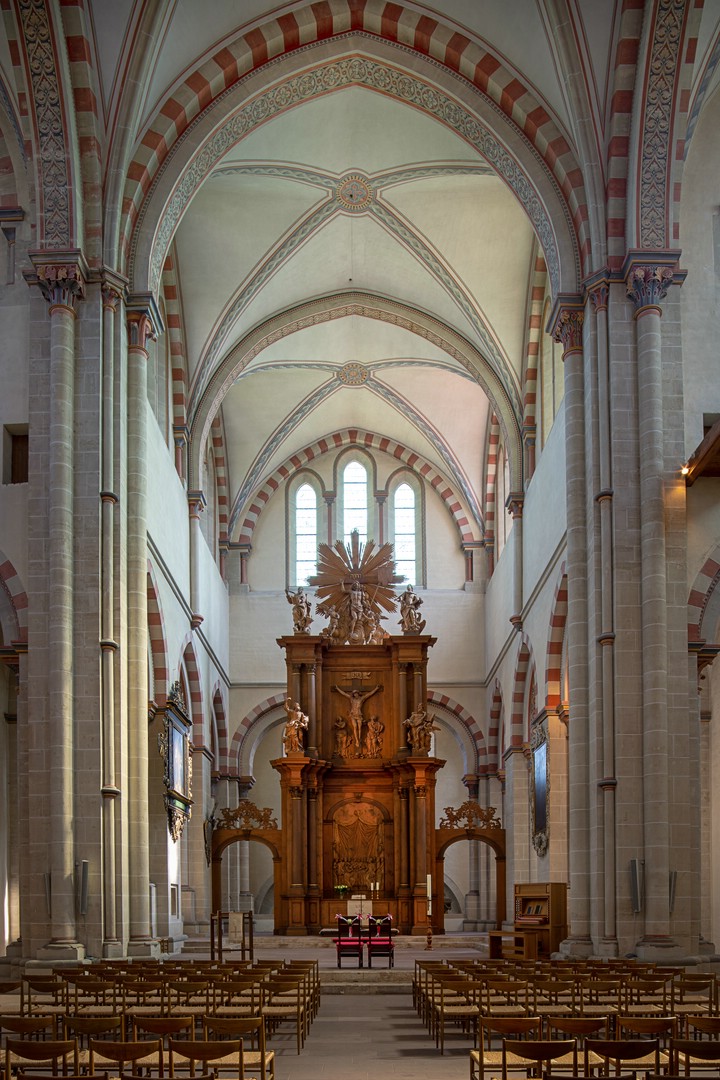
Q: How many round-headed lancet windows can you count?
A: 3